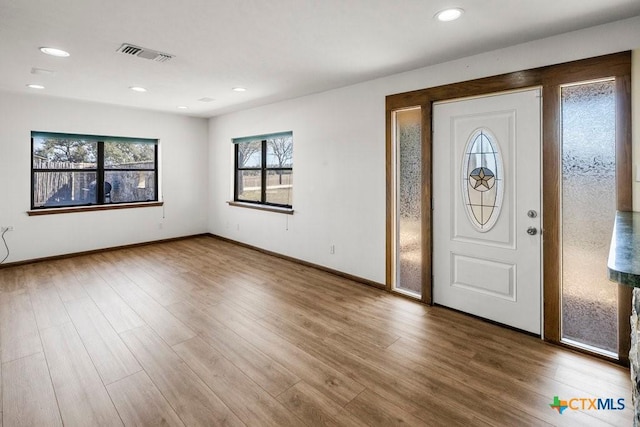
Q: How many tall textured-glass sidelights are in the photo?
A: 2